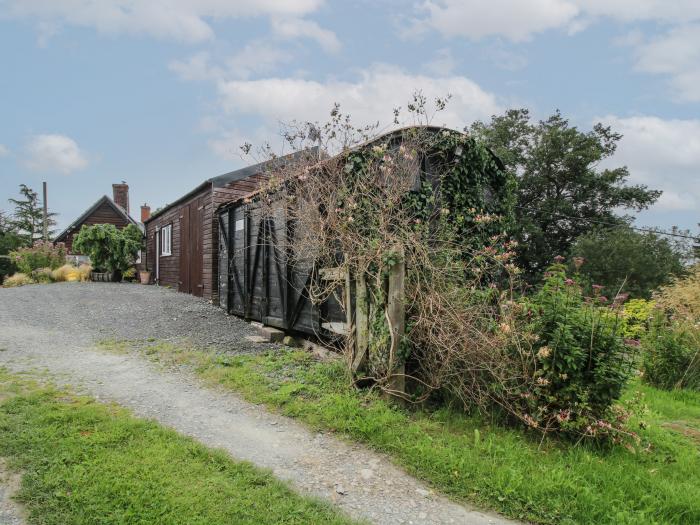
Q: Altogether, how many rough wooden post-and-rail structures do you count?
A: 1